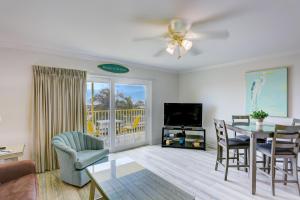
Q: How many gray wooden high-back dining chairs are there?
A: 4